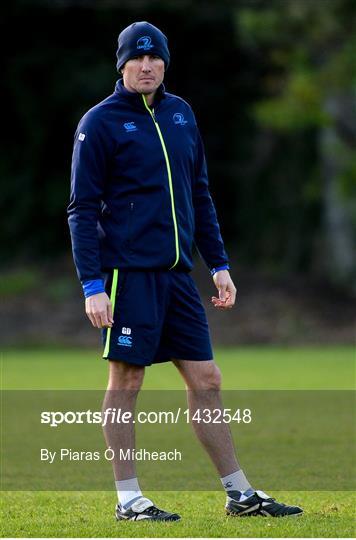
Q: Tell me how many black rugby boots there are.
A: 2